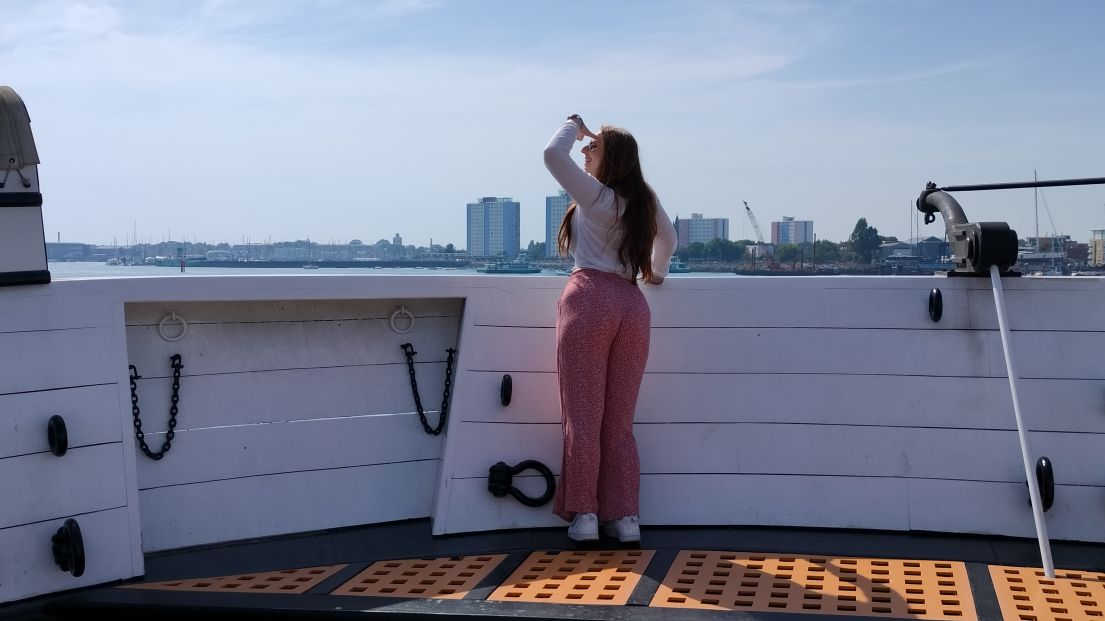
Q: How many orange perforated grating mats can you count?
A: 5